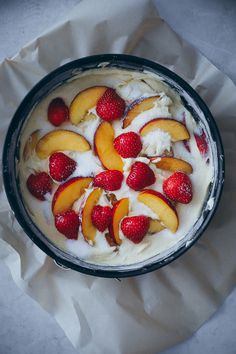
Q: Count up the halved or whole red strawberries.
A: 12